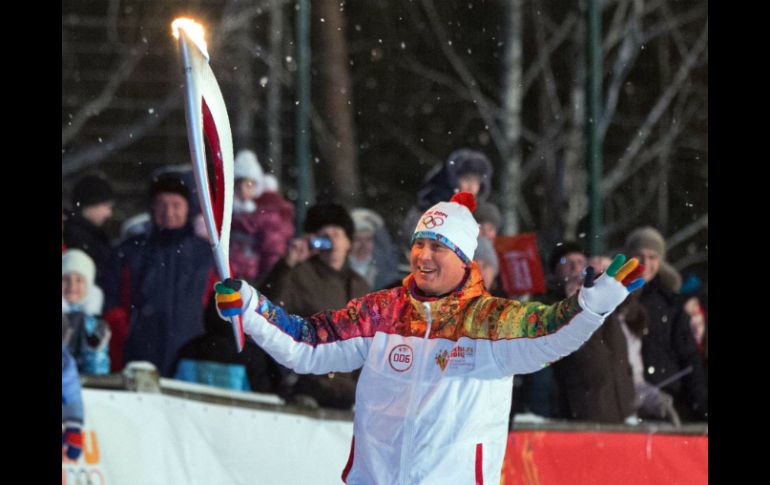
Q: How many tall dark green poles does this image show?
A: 2